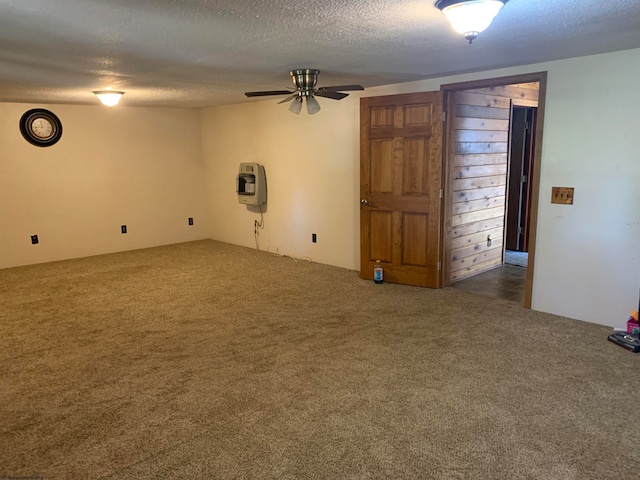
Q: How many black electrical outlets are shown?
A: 4